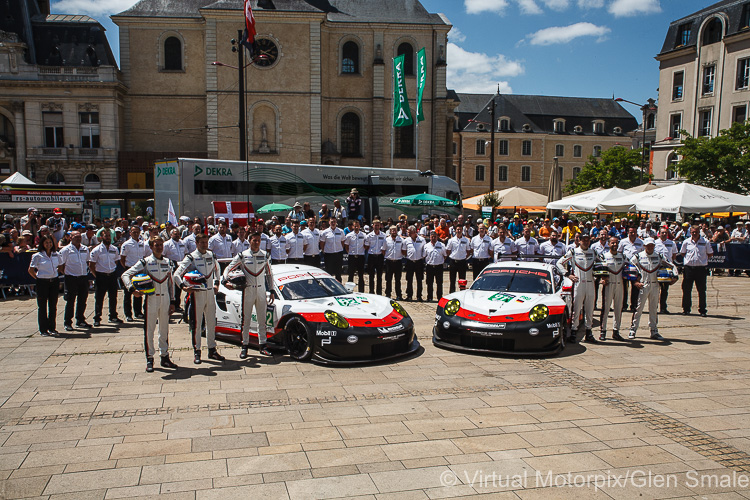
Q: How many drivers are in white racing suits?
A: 6